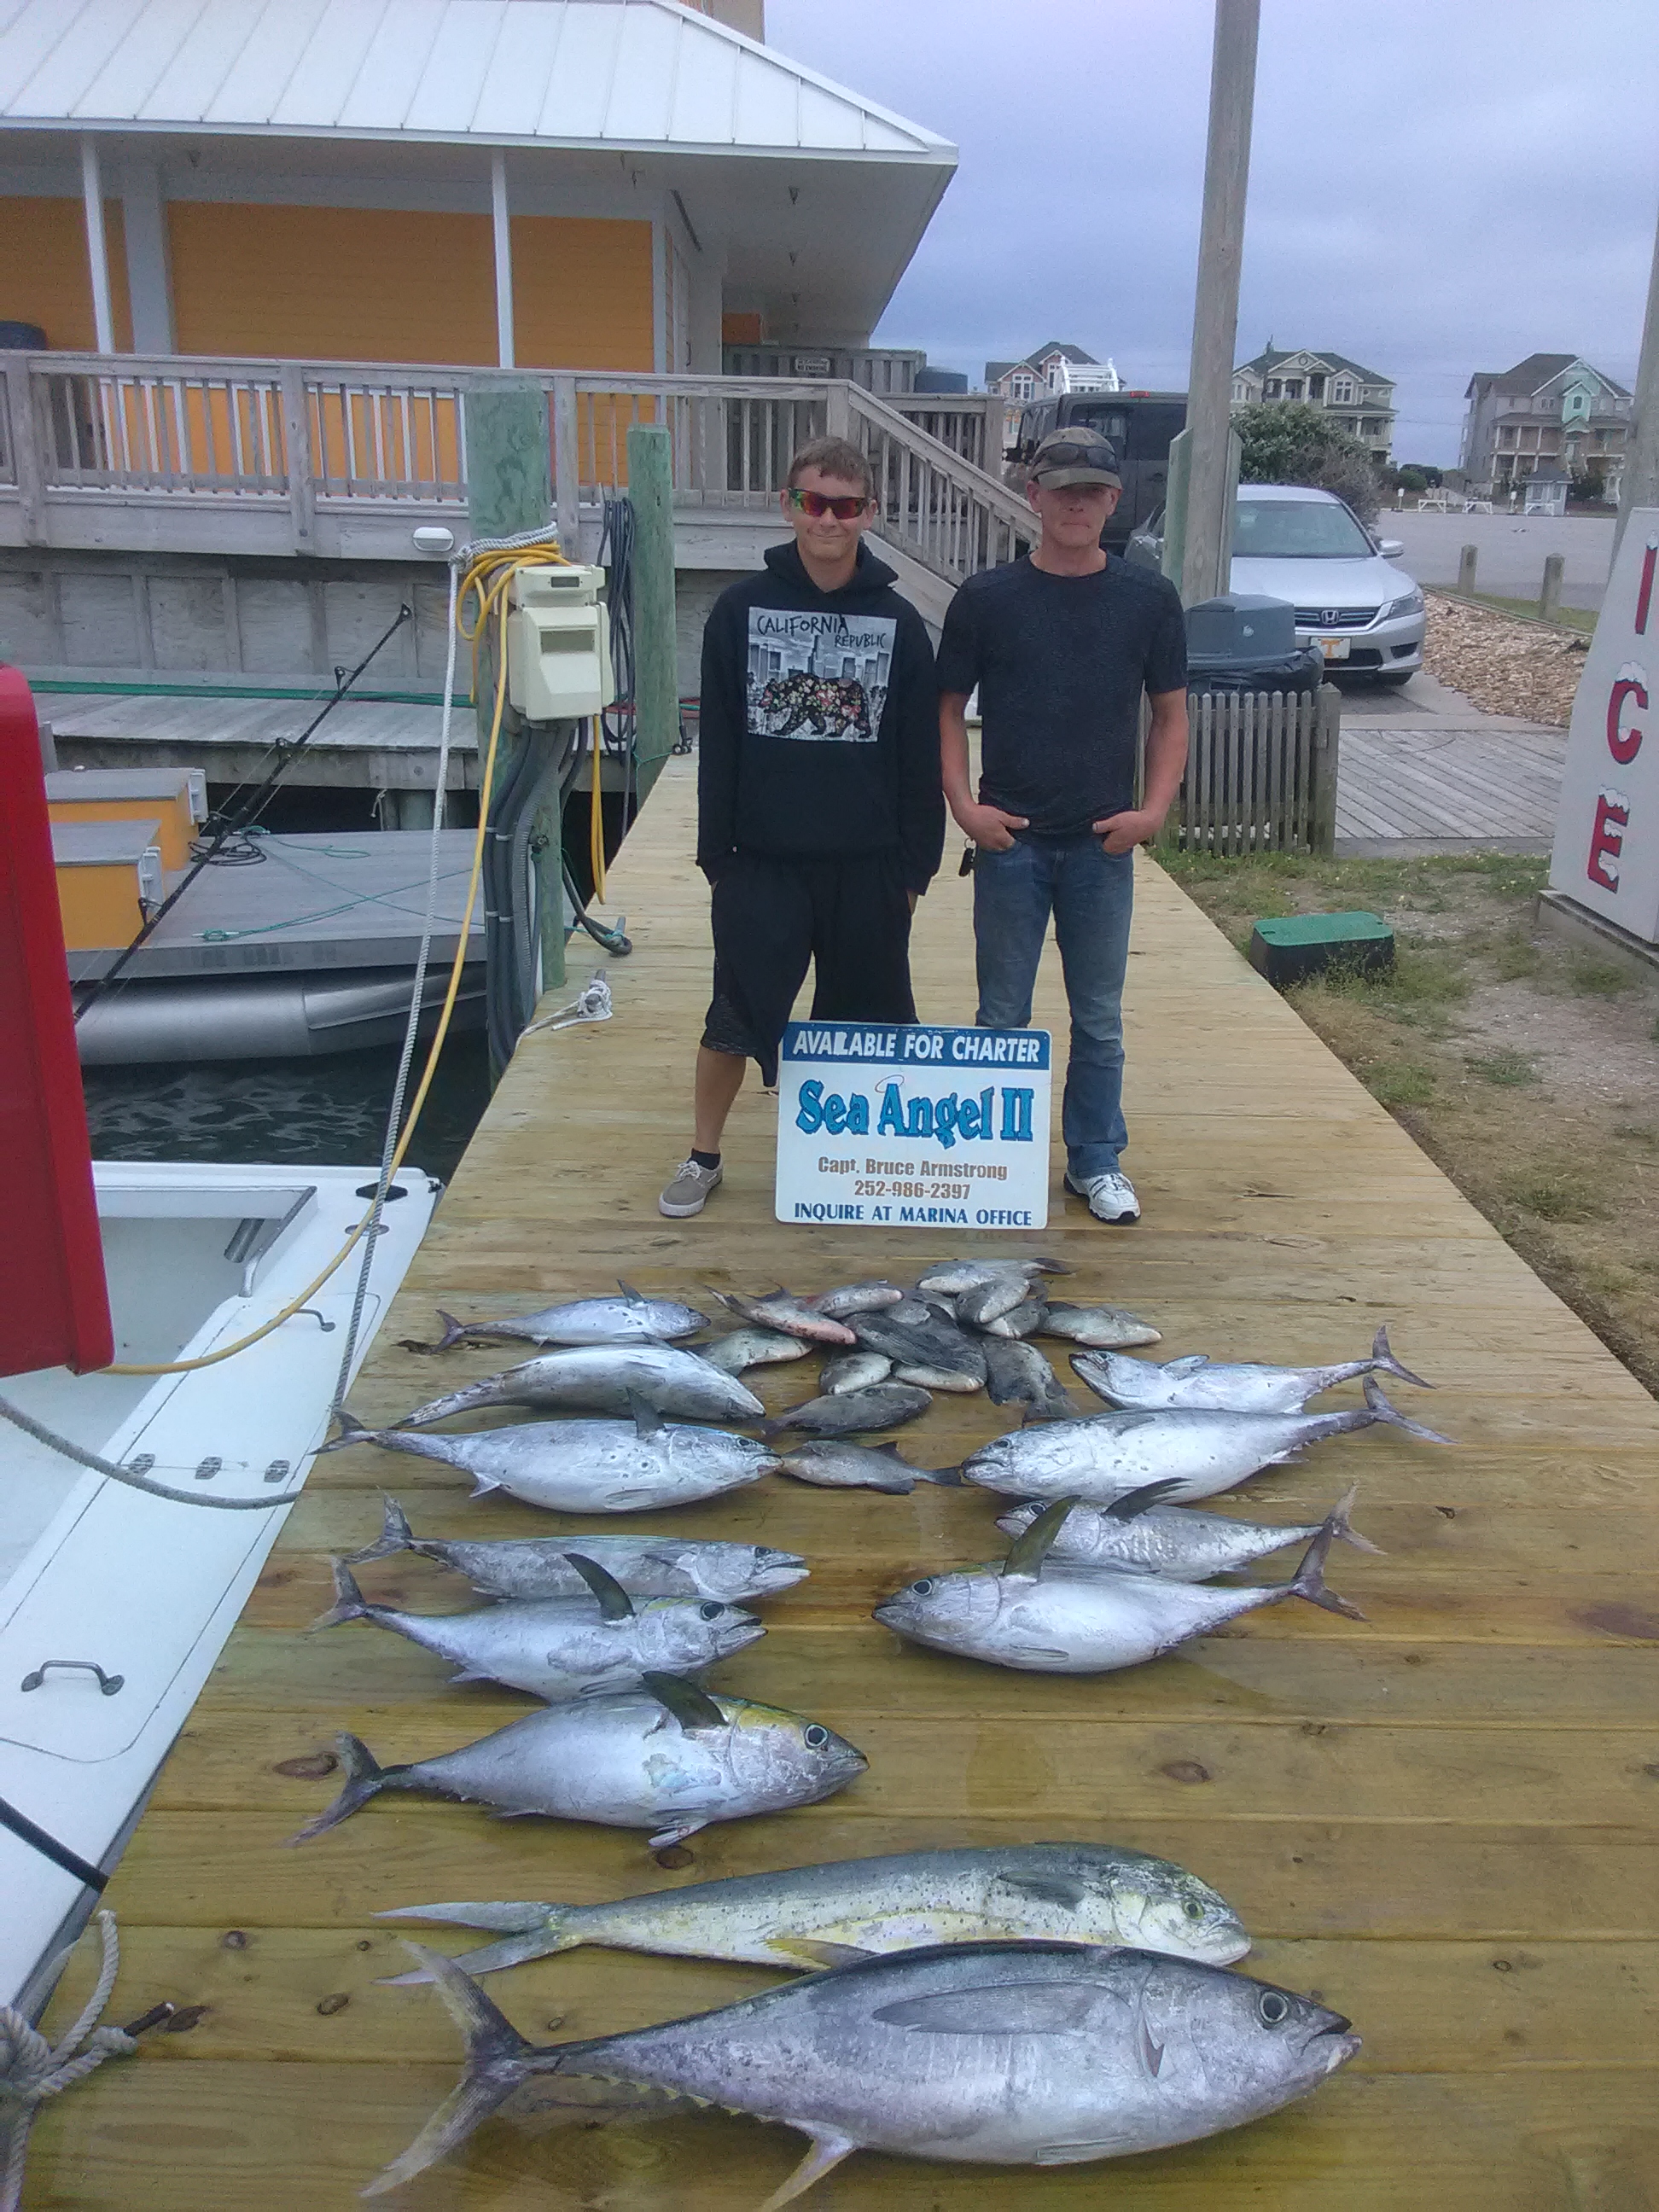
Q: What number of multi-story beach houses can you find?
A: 3